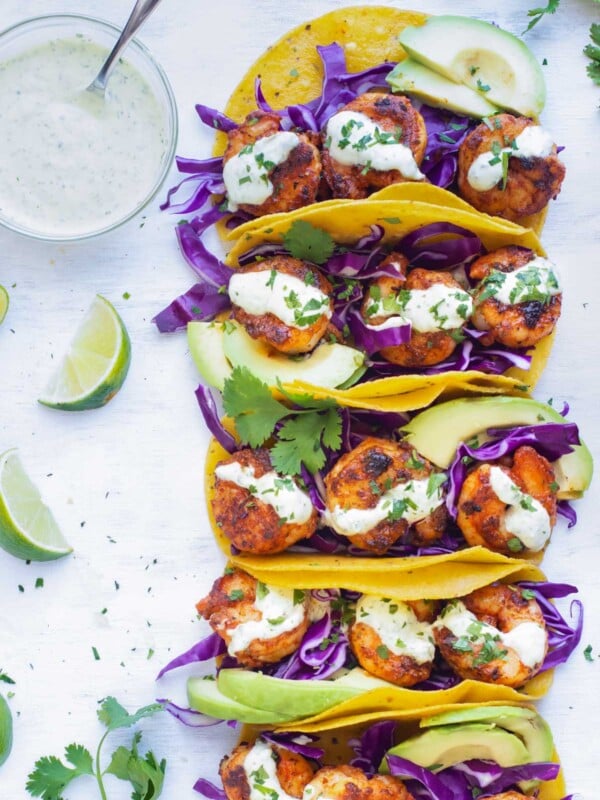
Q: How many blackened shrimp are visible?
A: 15